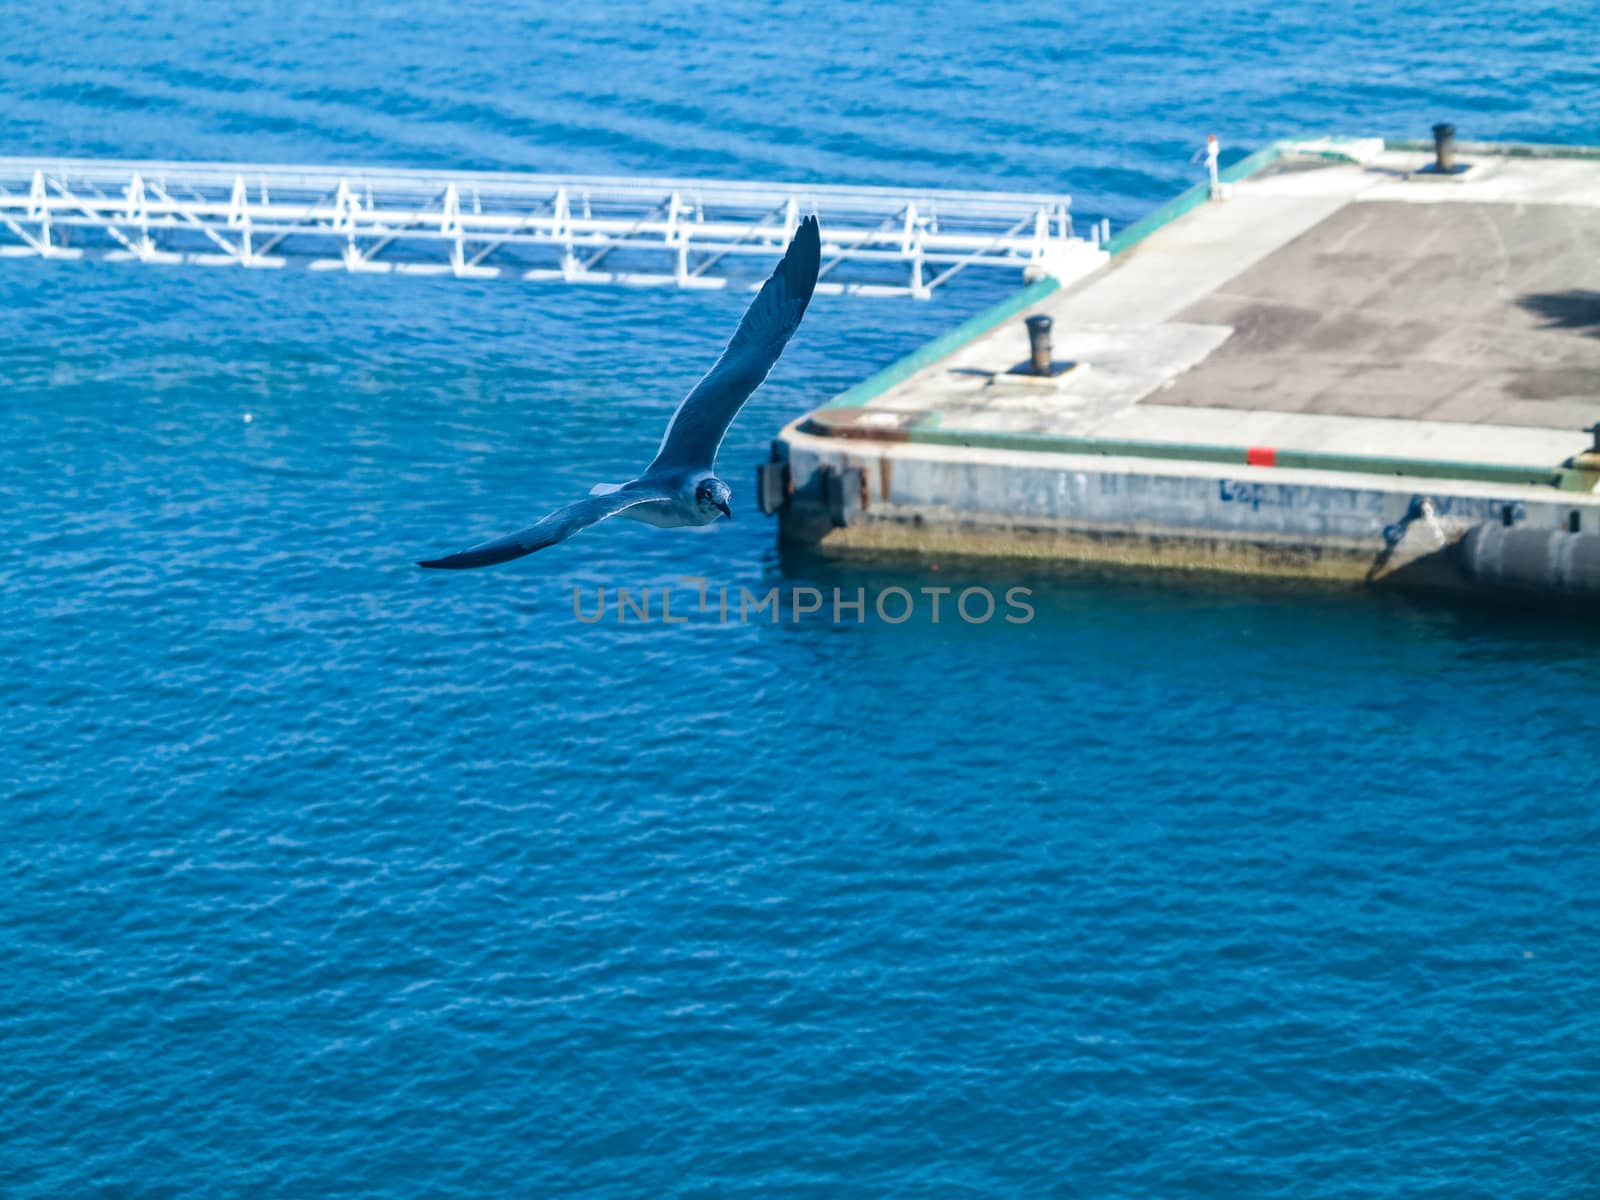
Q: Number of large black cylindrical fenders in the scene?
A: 1